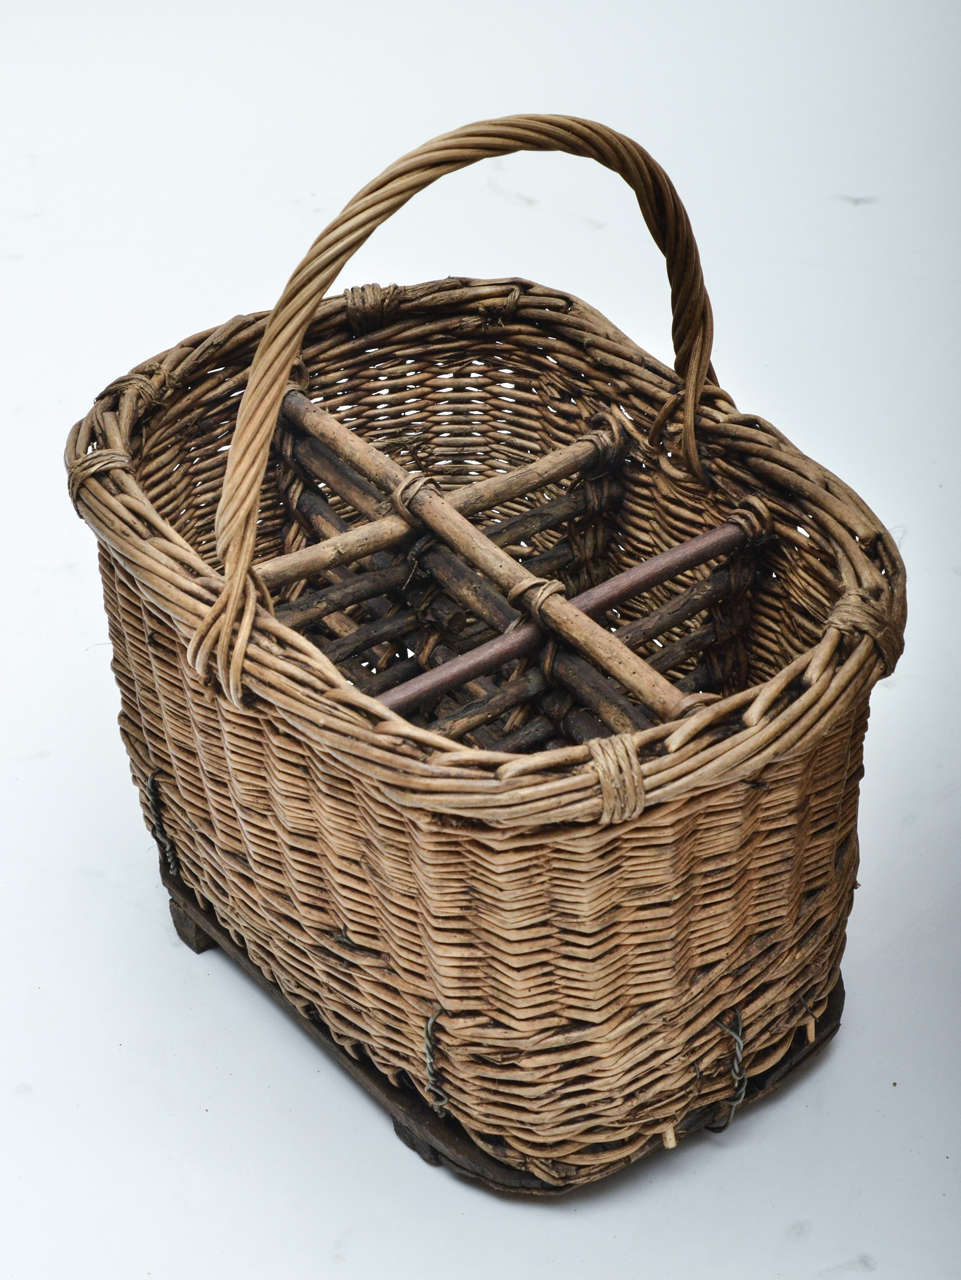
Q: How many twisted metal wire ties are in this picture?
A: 3